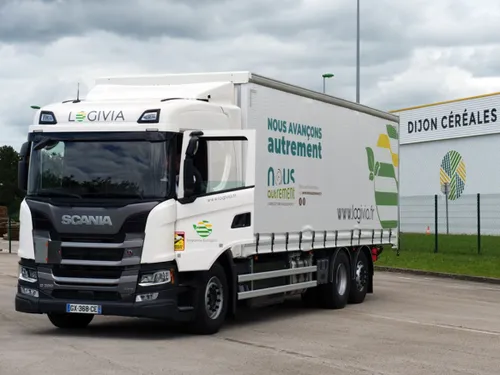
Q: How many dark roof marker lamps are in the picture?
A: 2